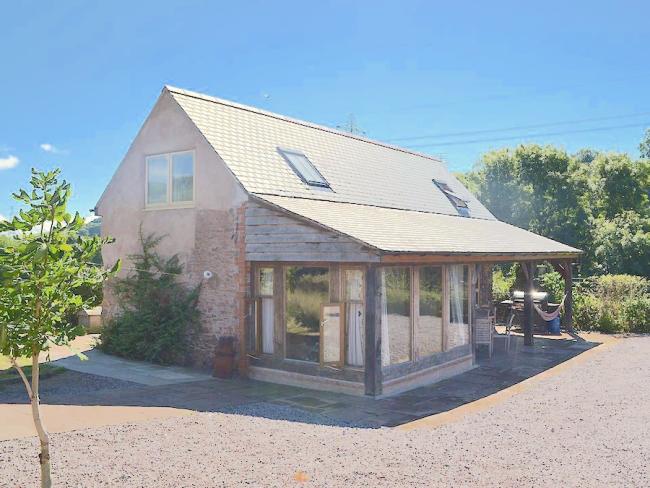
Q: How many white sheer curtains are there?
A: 4